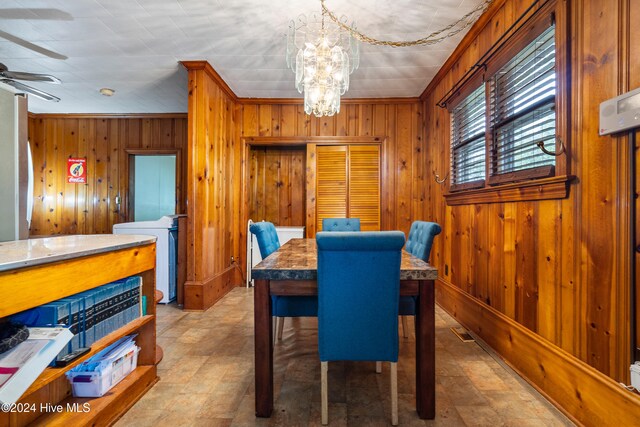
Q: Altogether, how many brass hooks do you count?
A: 2